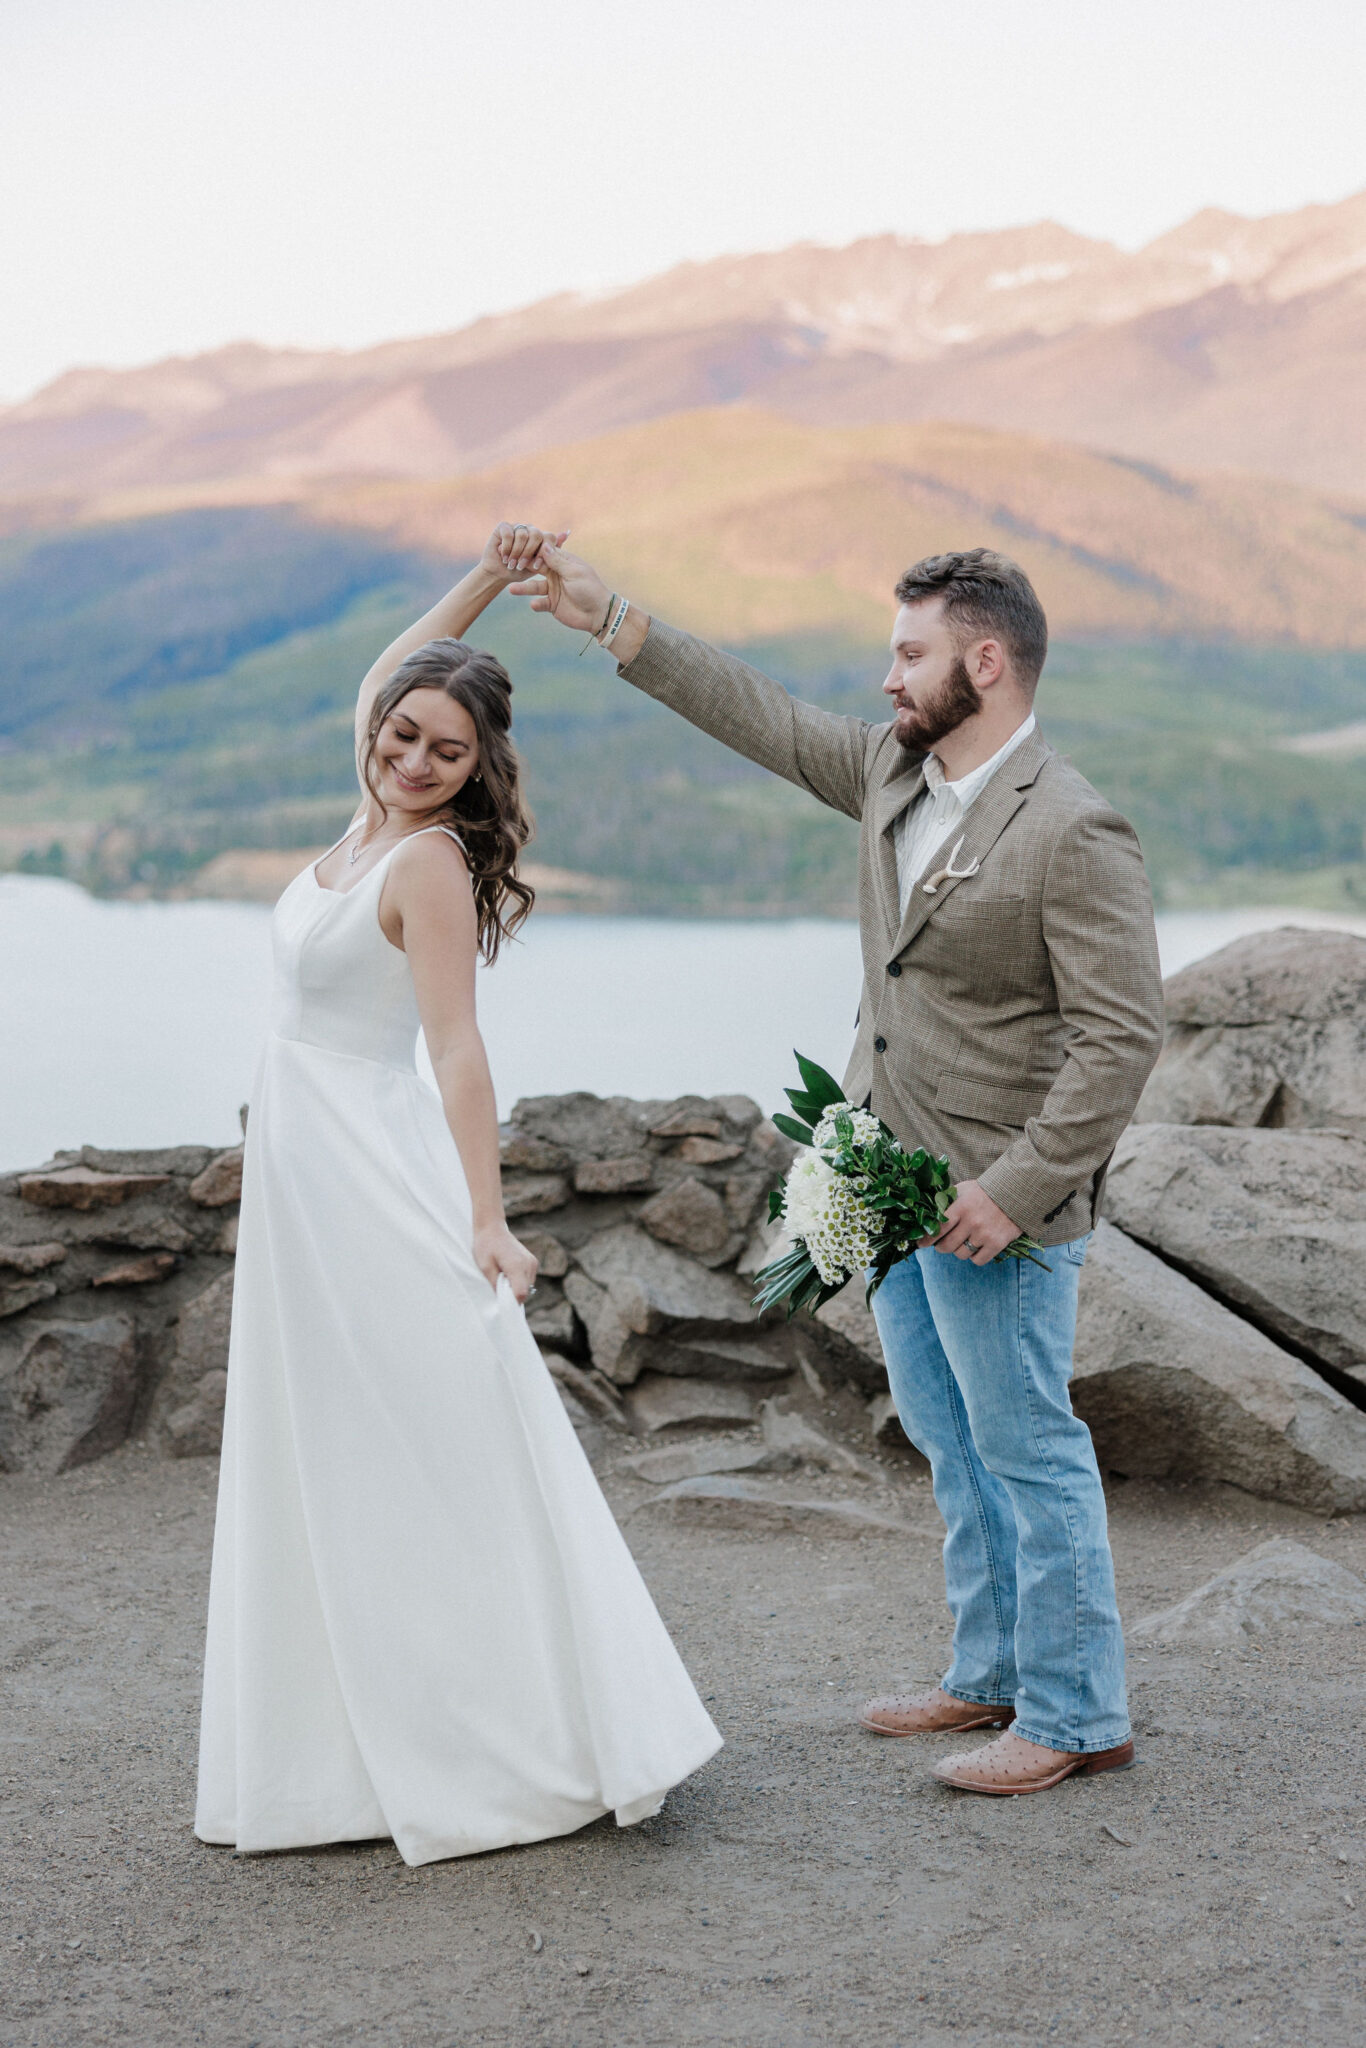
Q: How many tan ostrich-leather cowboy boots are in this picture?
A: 2